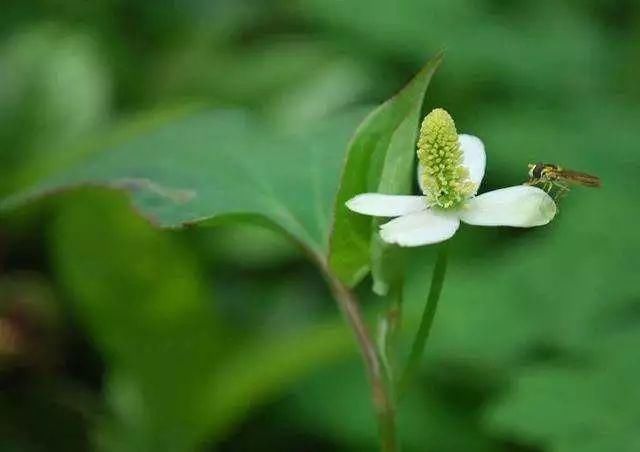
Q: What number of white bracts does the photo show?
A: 4